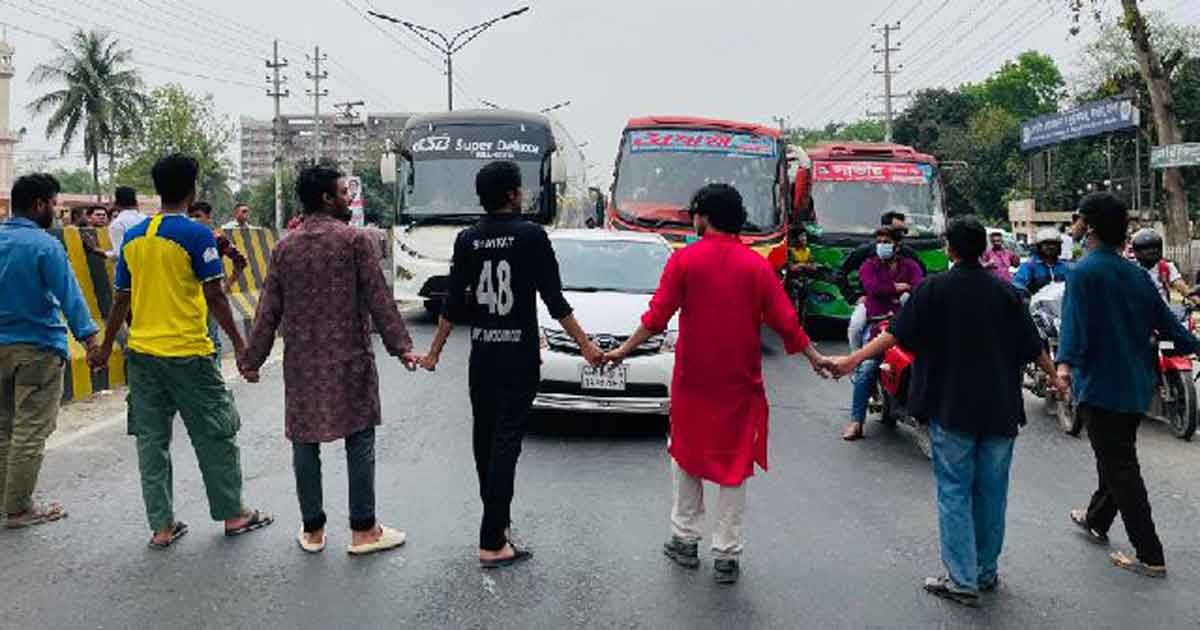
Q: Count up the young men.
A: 7